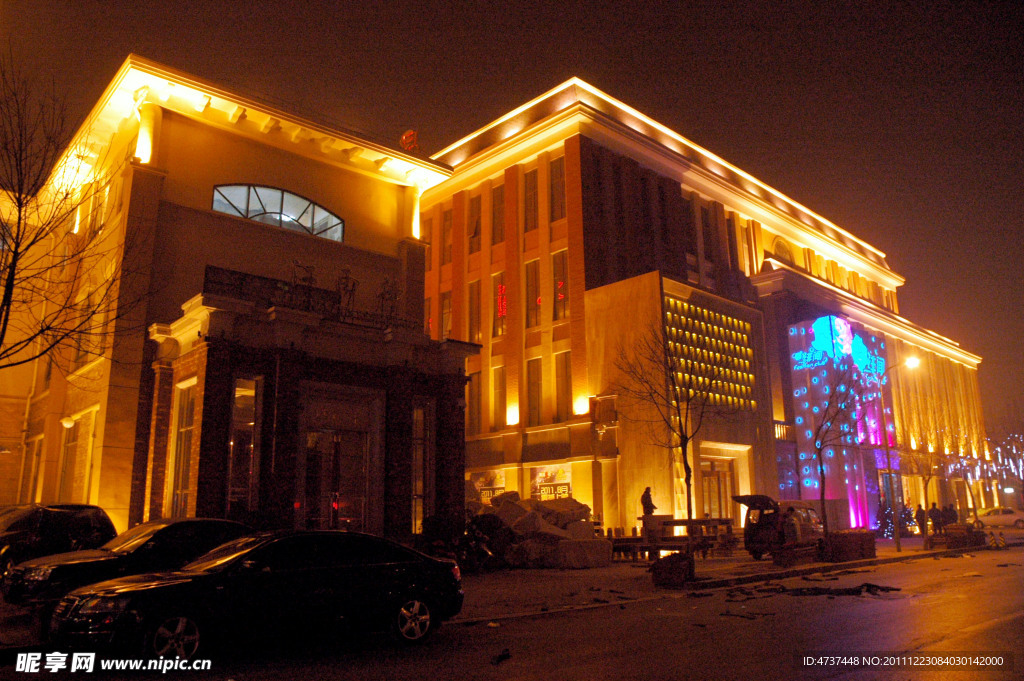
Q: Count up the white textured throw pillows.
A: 0